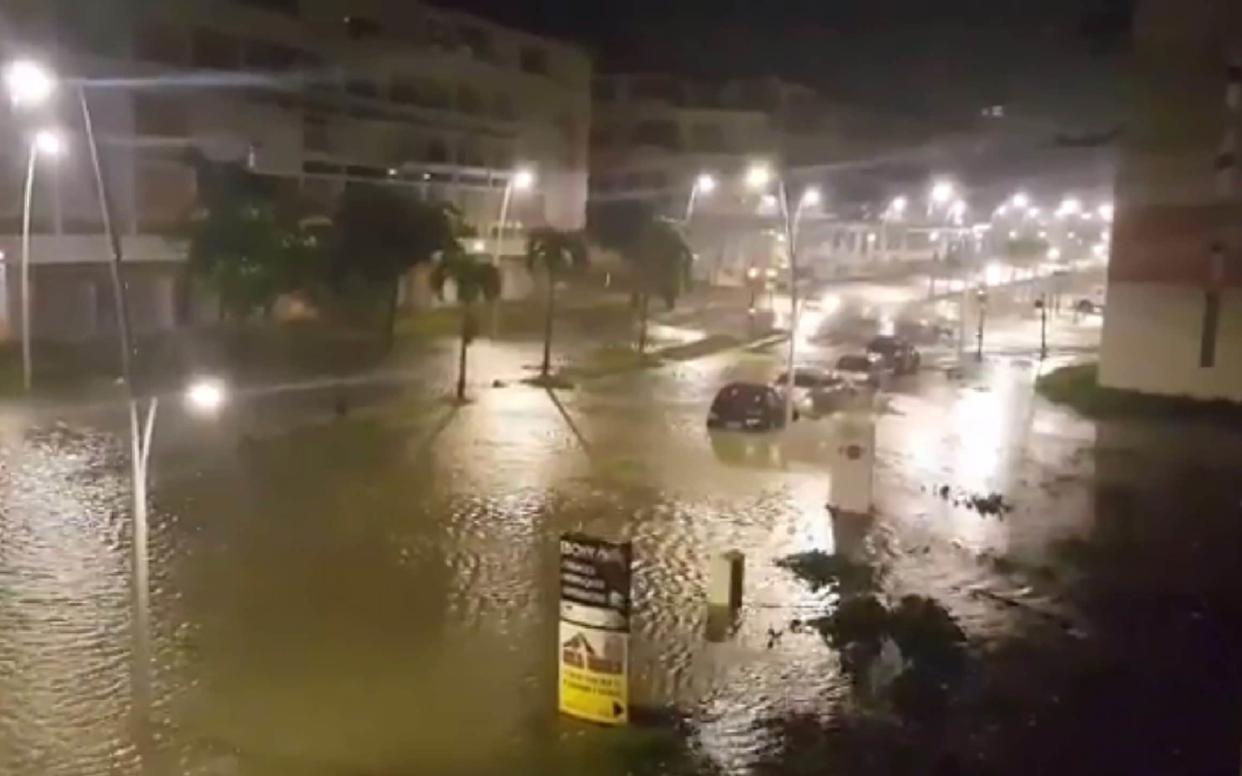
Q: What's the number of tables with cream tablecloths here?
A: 0